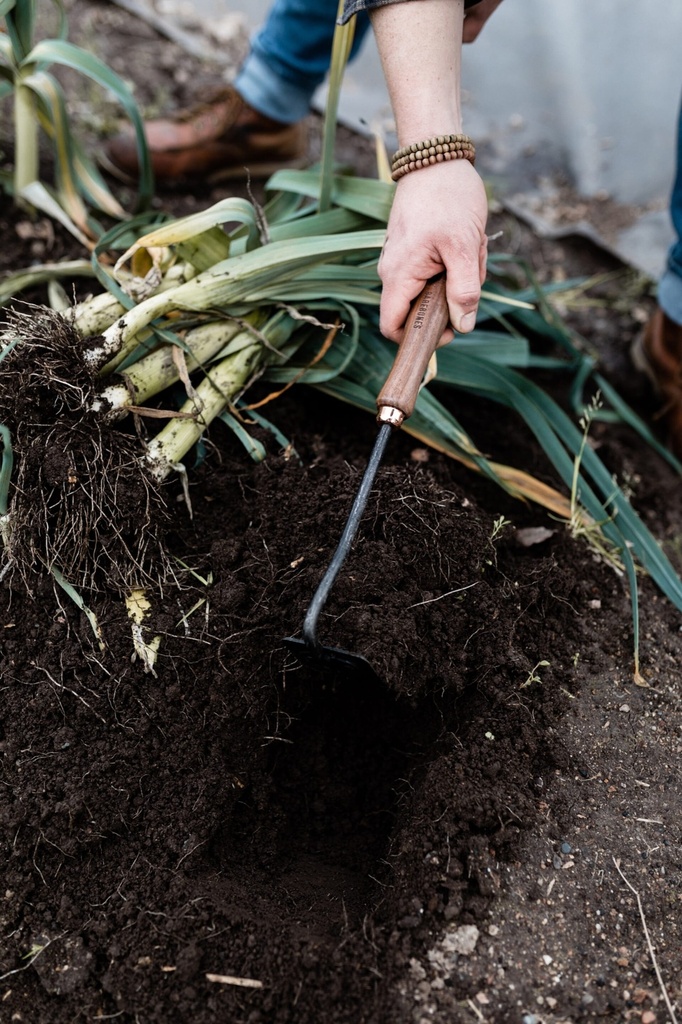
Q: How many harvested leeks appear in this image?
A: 4